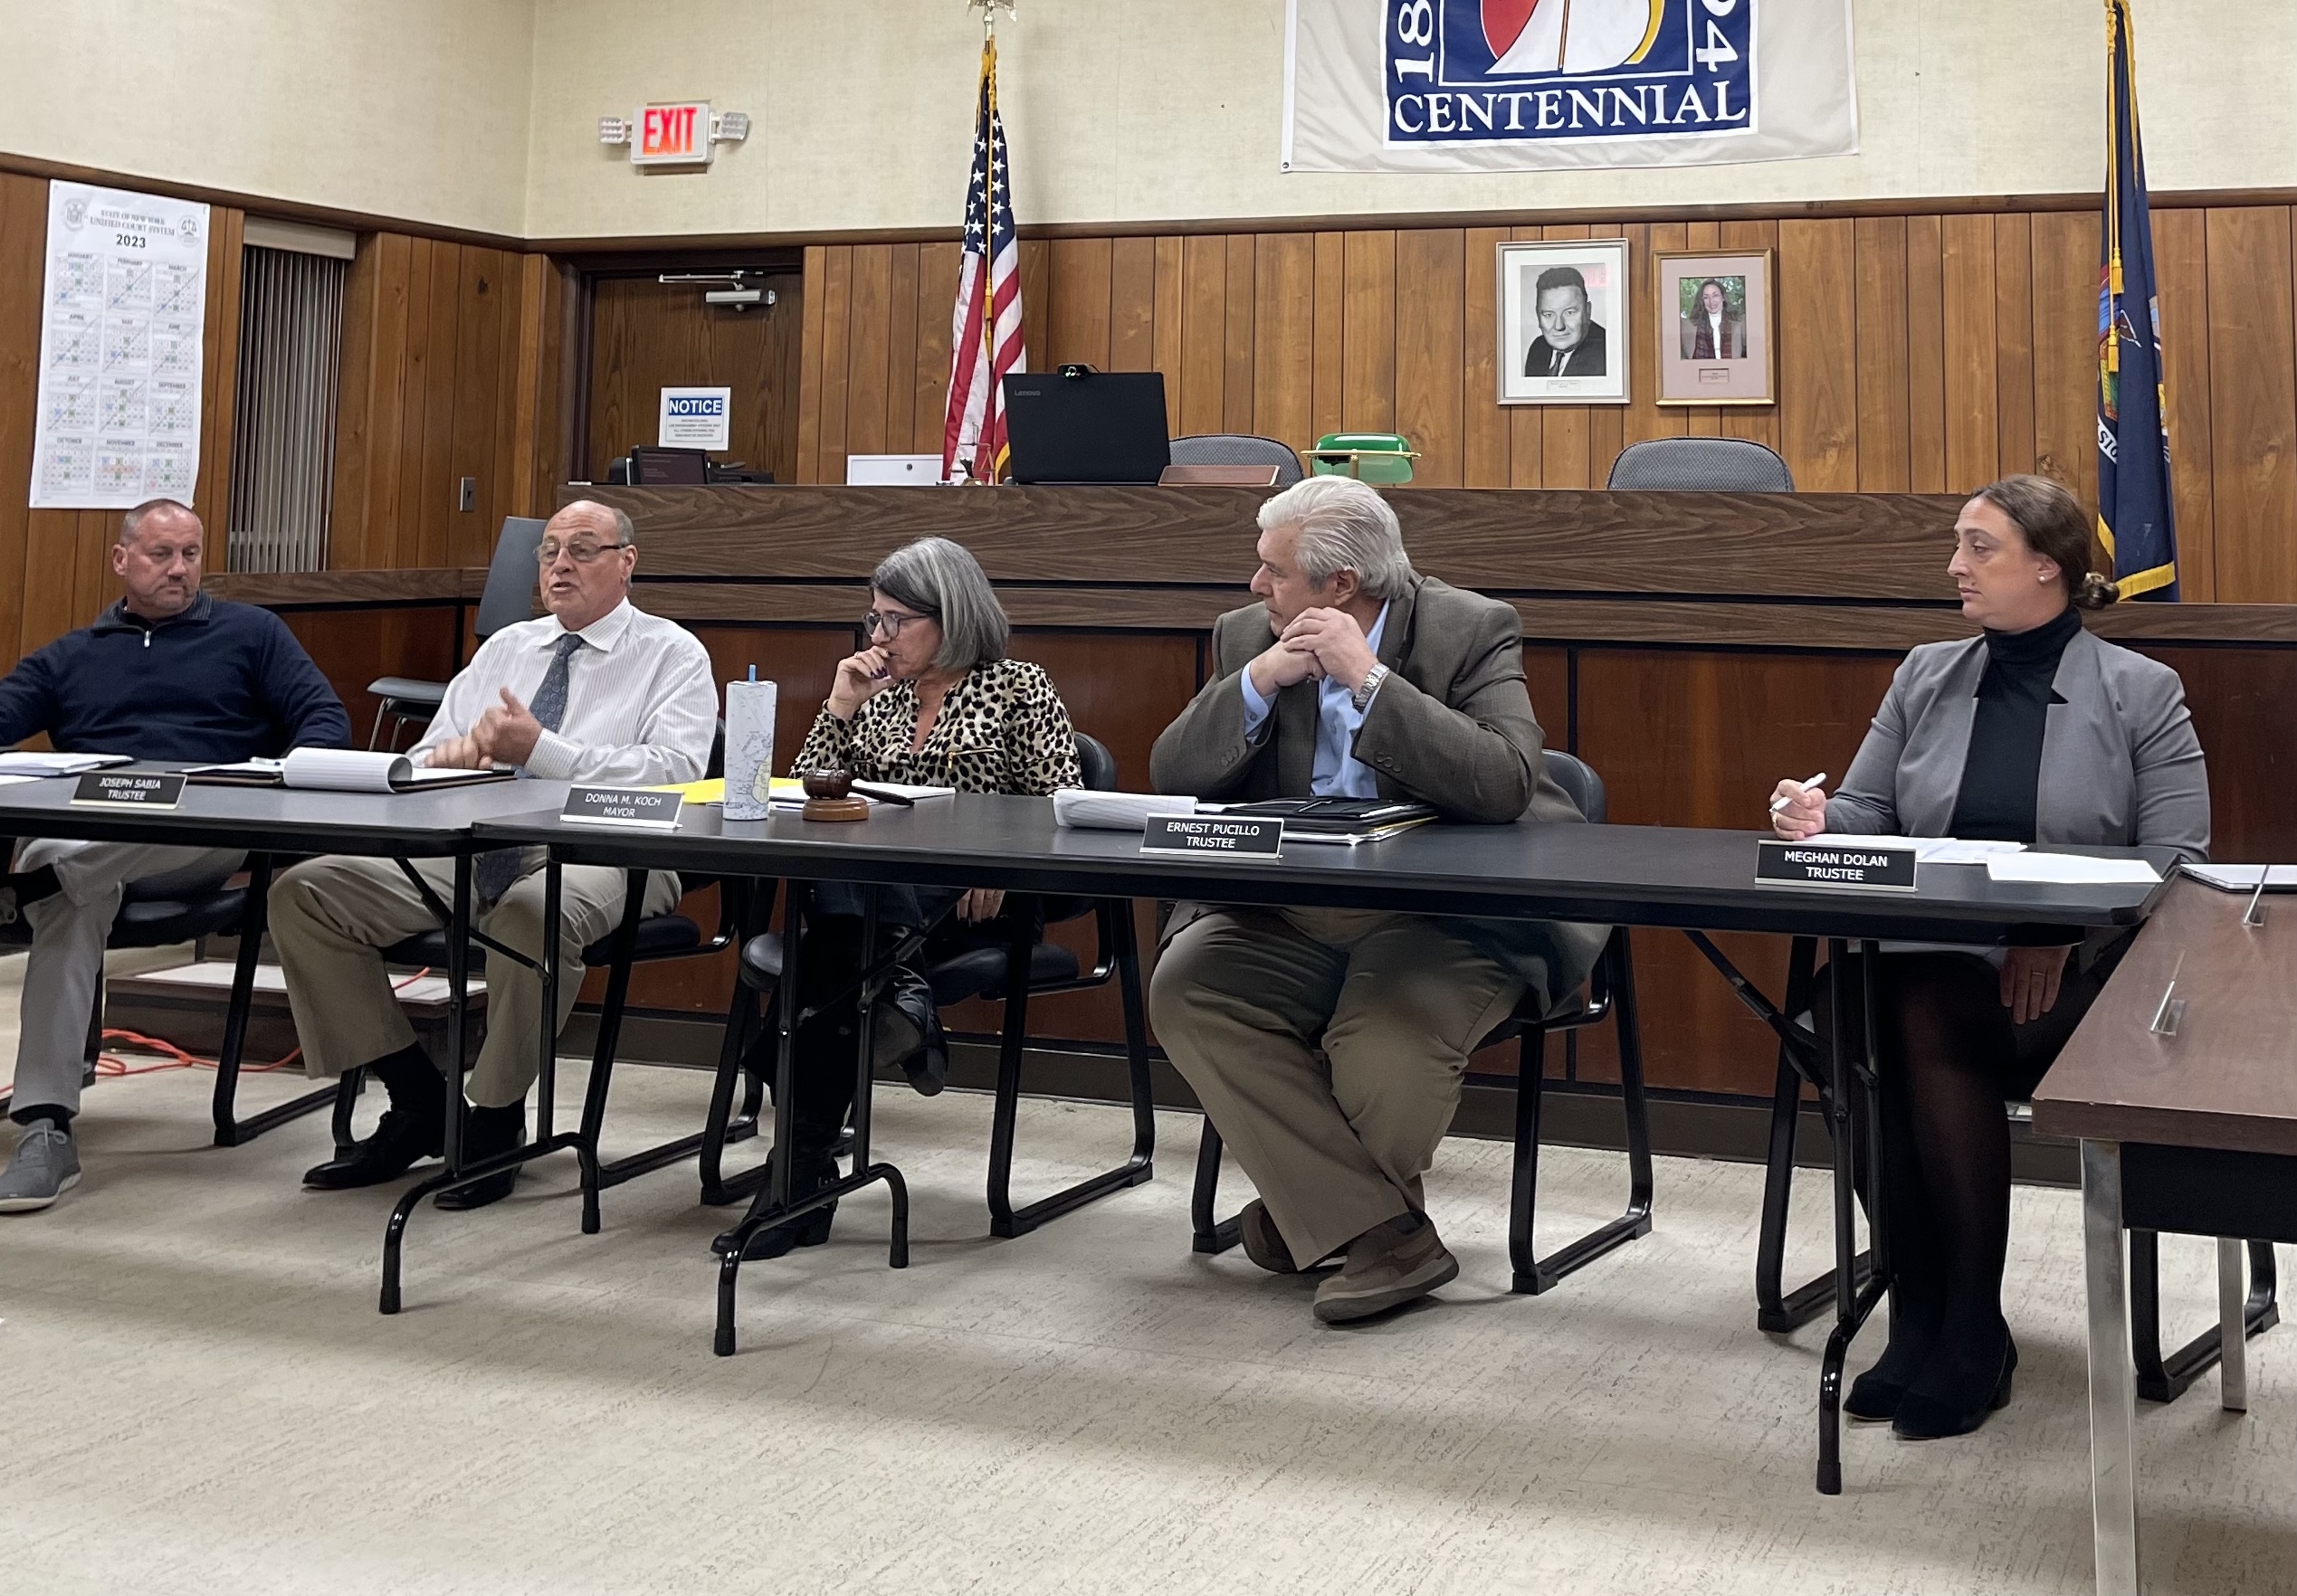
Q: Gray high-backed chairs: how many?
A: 2